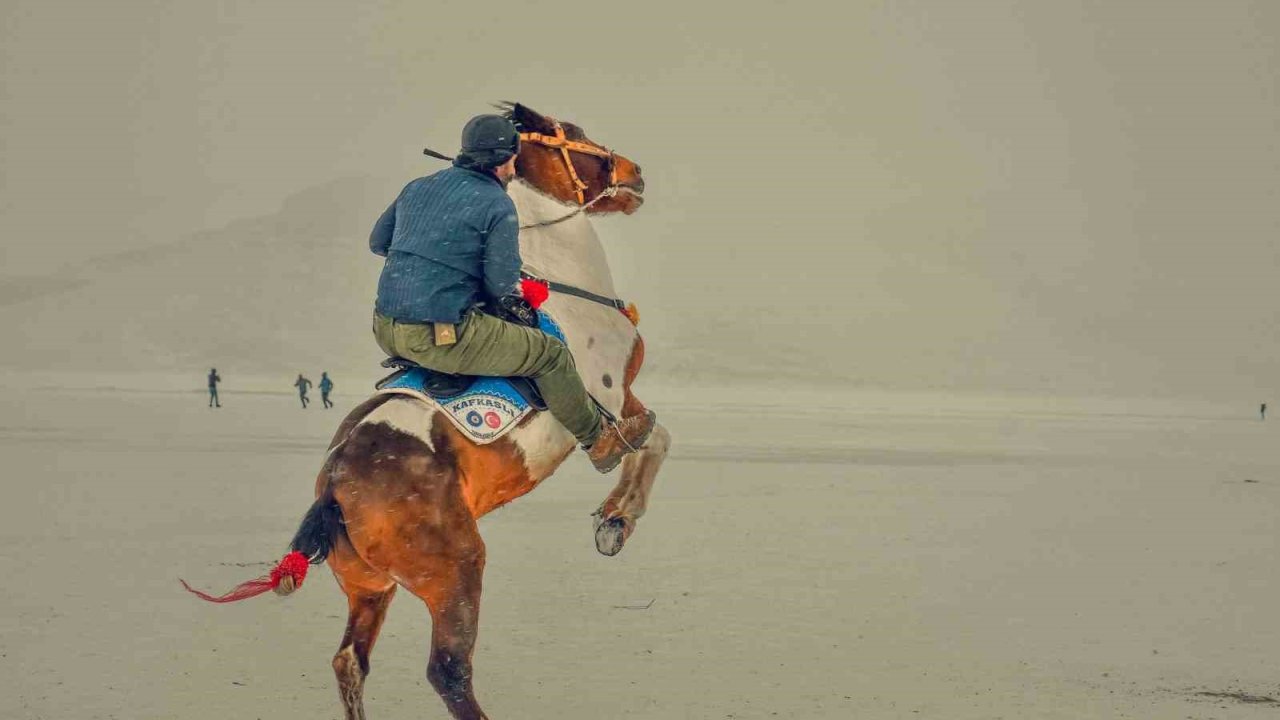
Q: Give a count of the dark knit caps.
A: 1